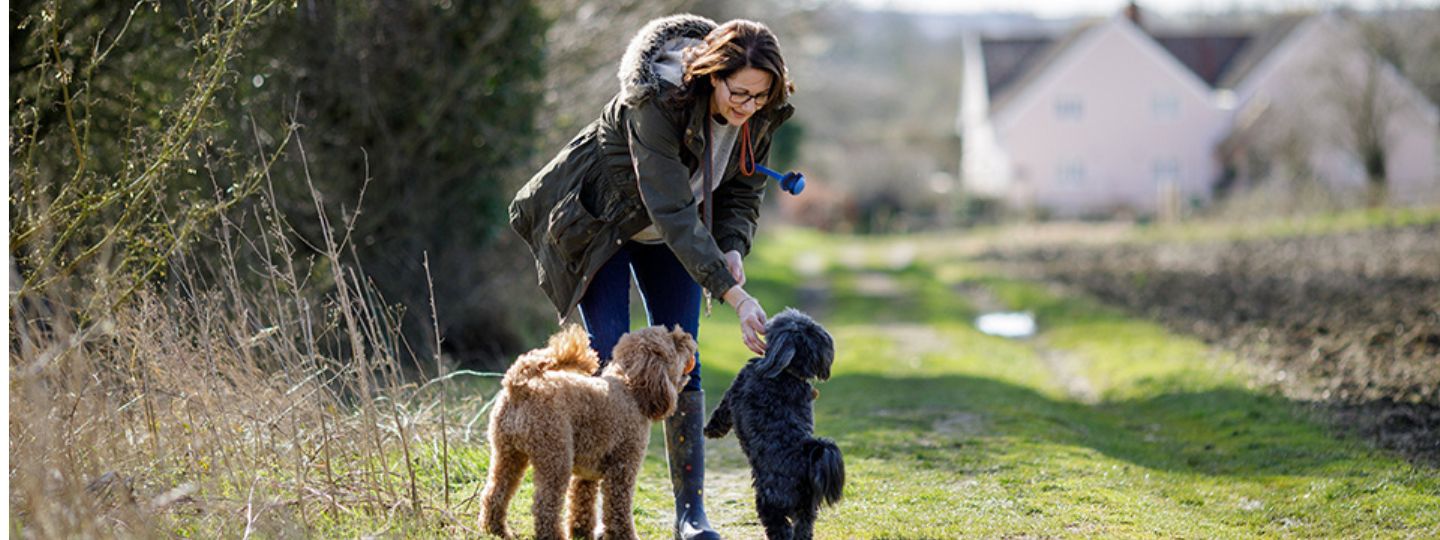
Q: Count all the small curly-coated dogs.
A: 2